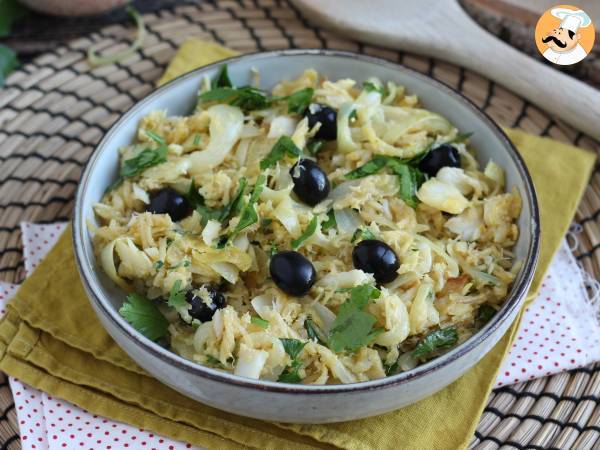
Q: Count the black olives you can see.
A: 7